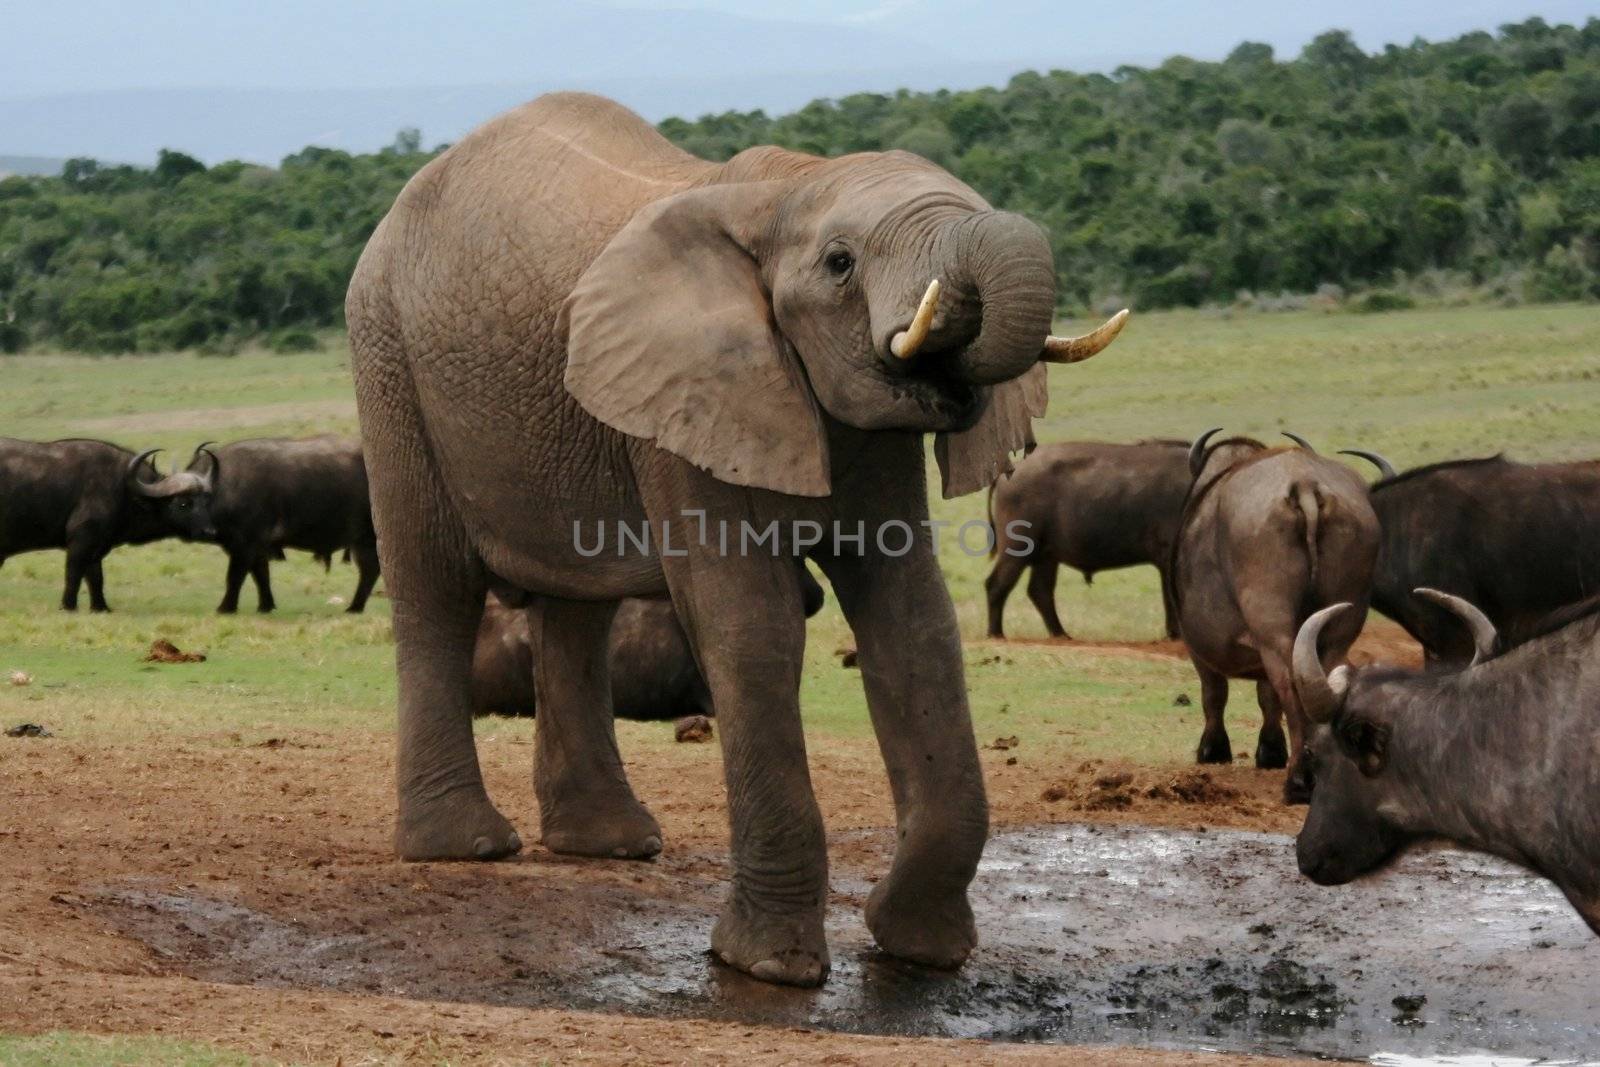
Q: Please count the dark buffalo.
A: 7